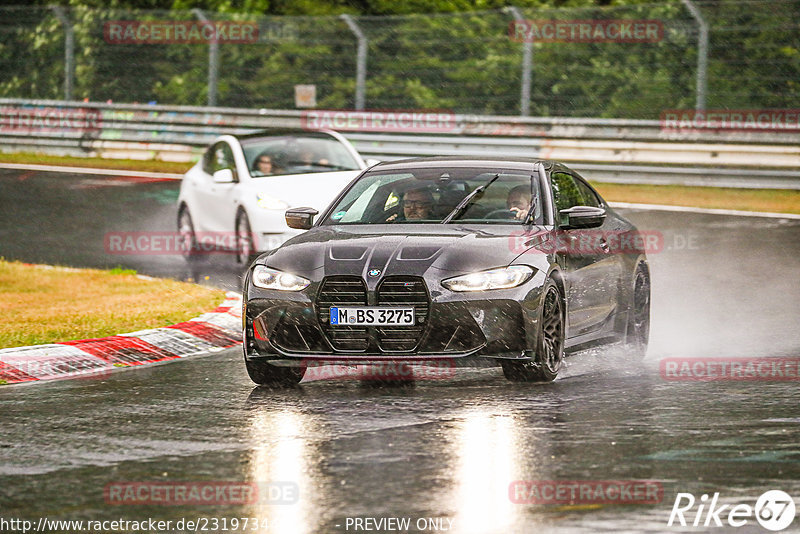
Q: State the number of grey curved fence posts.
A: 5